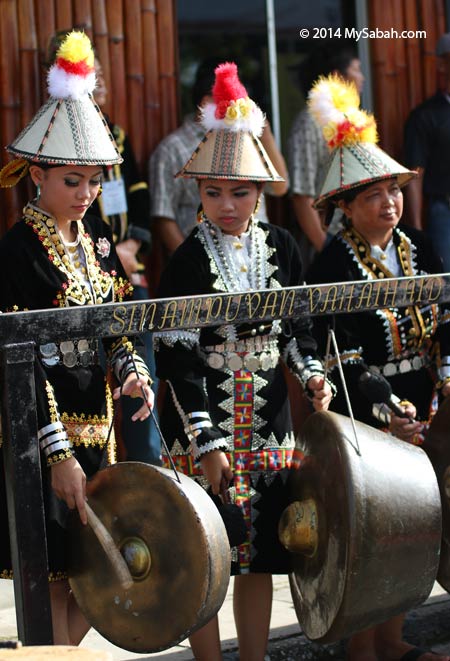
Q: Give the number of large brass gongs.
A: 3